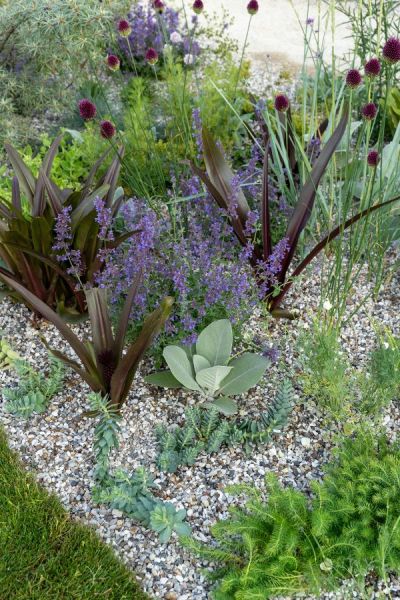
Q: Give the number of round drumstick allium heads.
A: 14